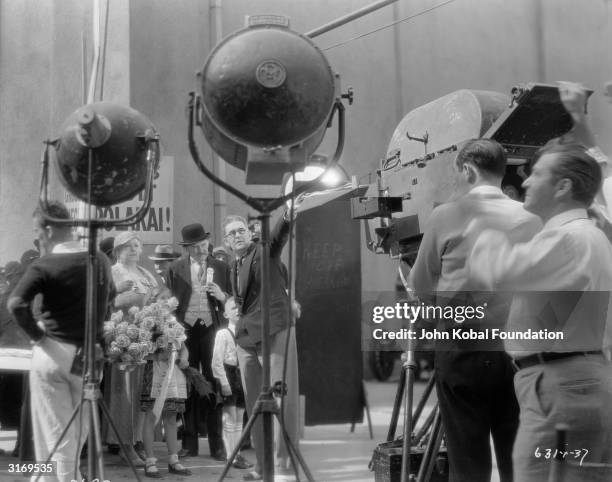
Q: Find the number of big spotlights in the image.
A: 2